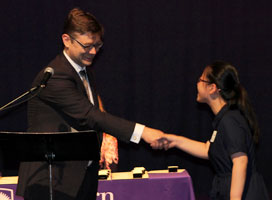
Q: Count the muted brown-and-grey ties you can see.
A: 1